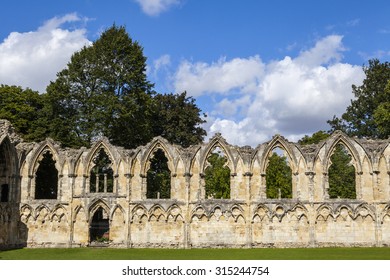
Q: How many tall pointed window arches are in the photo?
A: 6